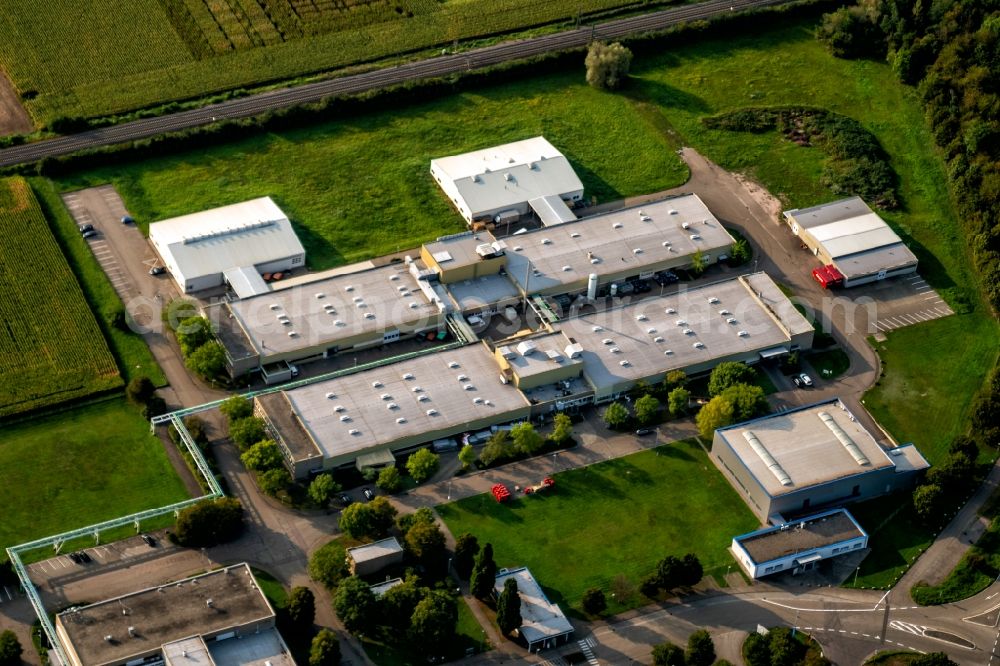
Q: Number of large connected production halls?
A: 4